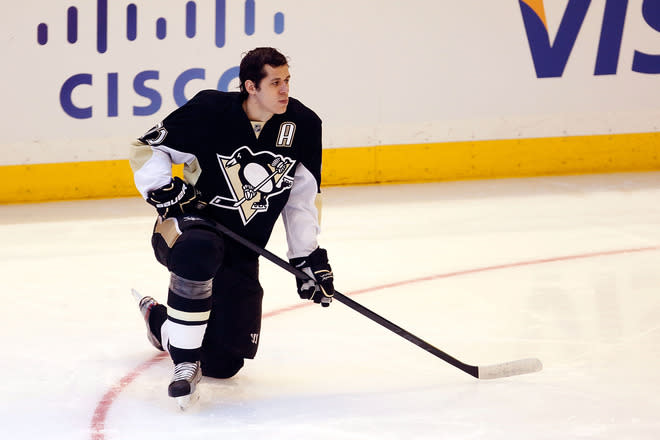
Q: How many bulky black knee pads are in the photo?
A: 2